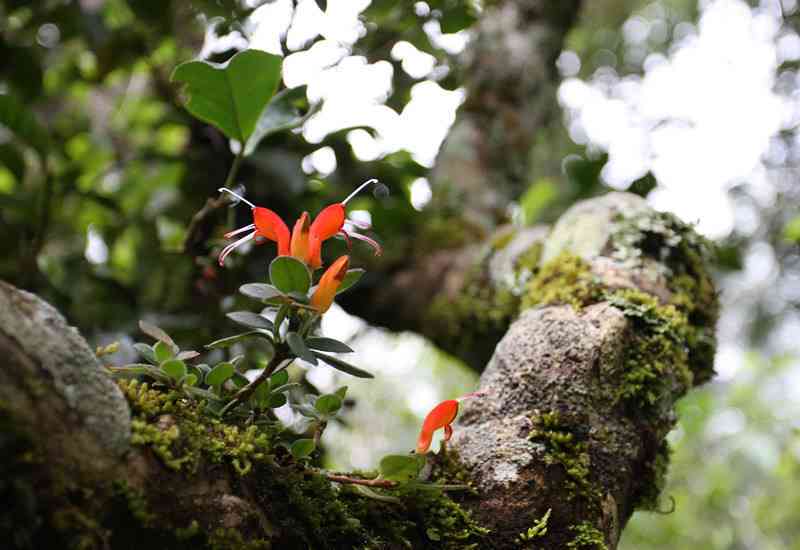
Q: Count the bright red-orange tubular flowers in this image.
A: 5